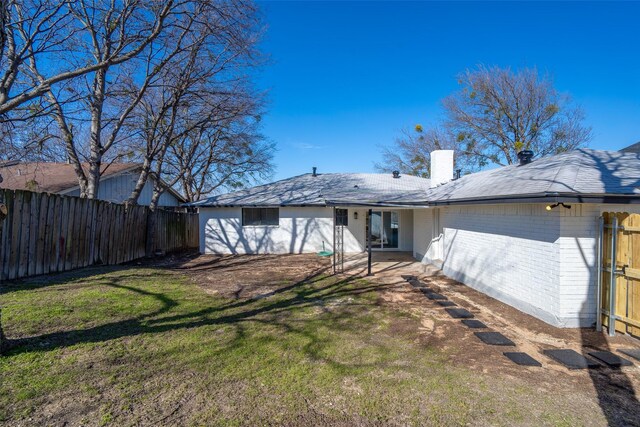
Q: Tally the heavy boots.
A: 0